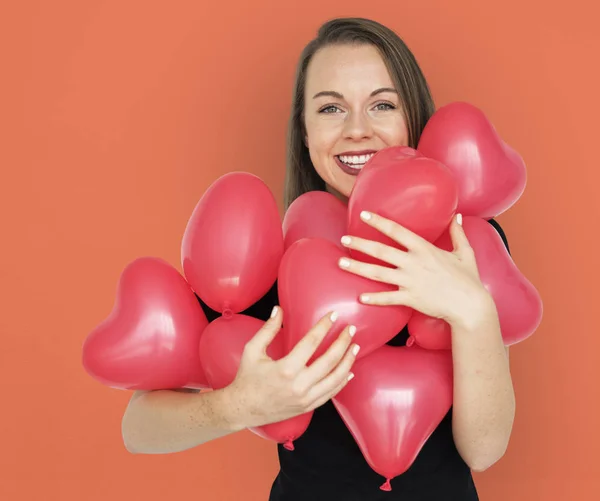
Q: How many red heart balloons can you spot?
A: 9